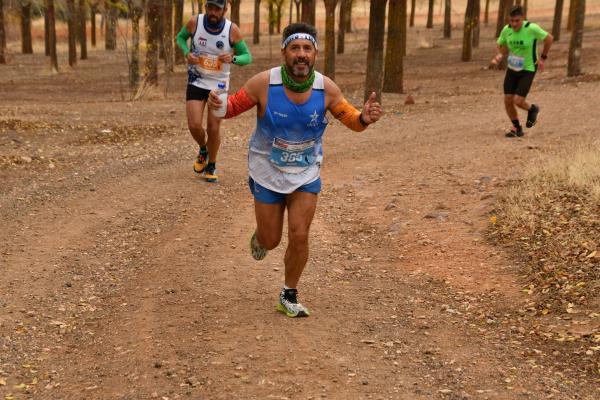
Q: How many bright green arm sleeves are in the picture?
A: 2